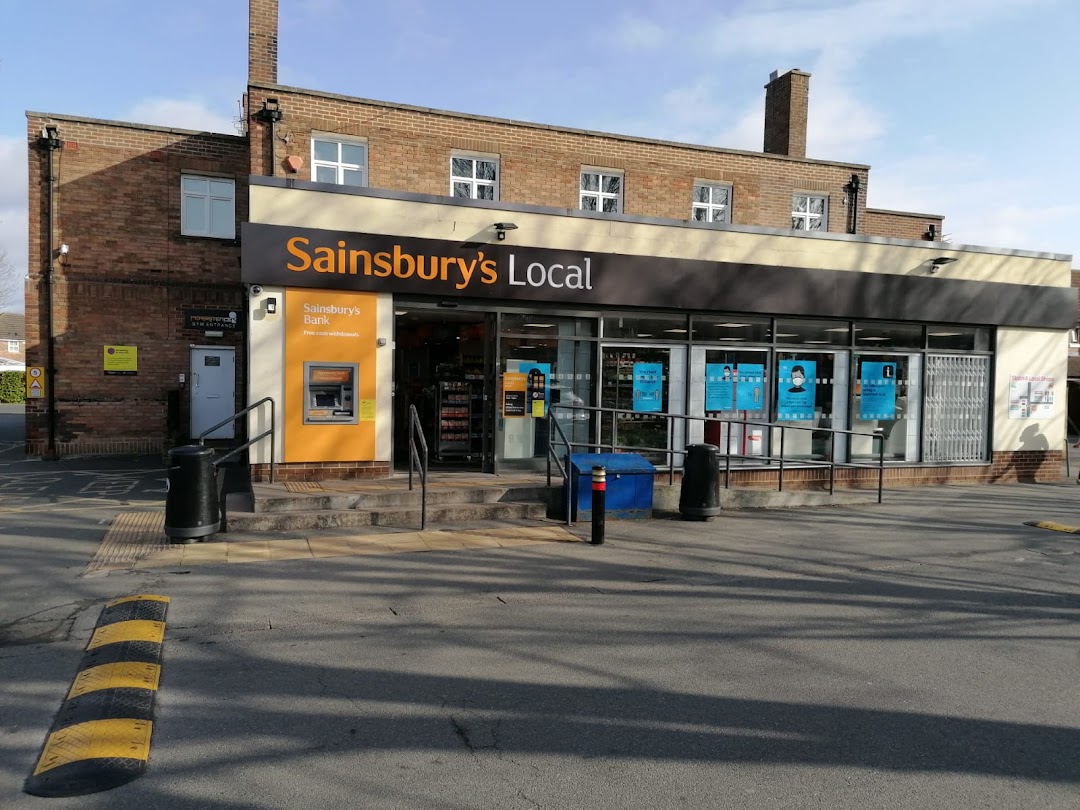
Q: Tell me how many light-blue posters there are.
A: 6